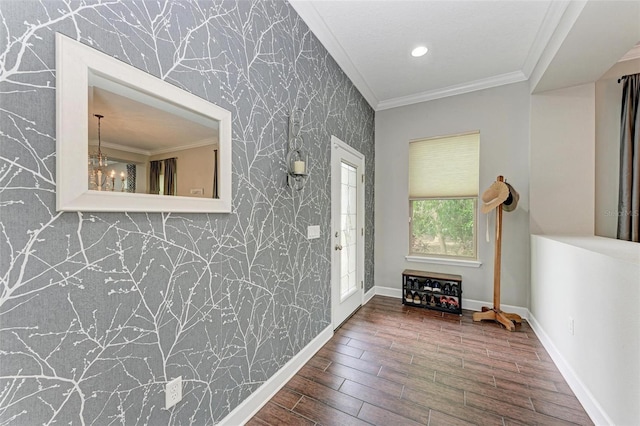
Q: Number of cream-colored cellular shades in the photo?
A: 1